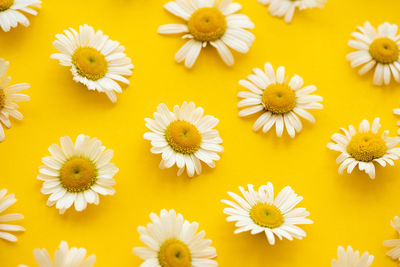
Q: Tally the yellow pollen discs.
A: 11